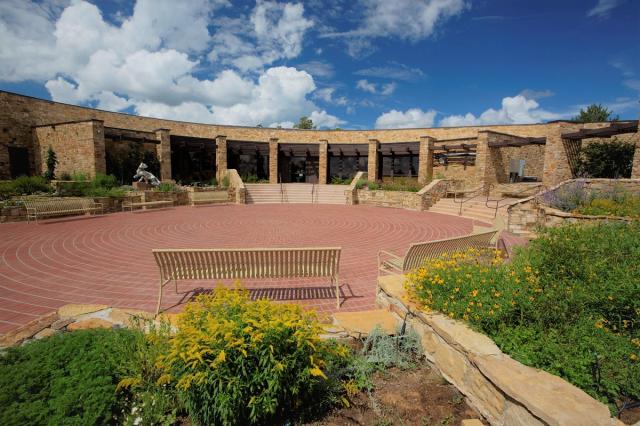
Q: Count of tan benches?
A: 5